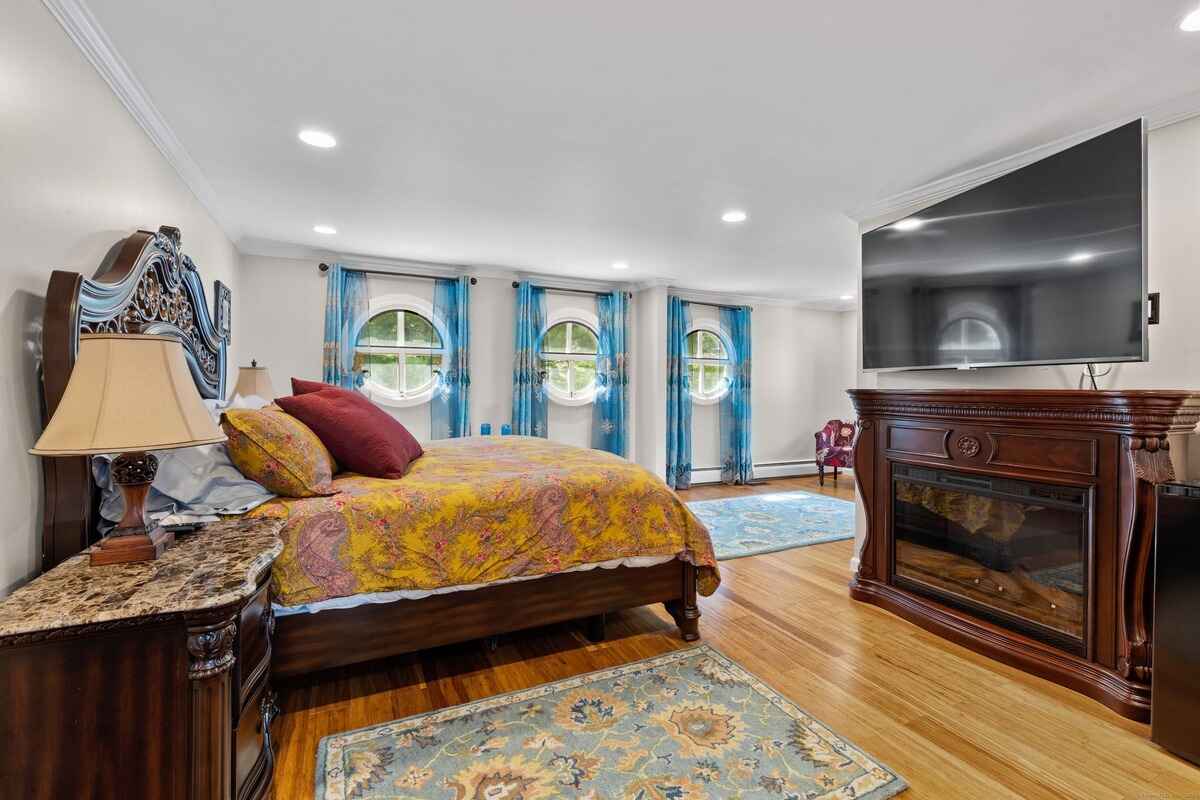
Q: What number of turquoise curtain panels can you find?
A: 6